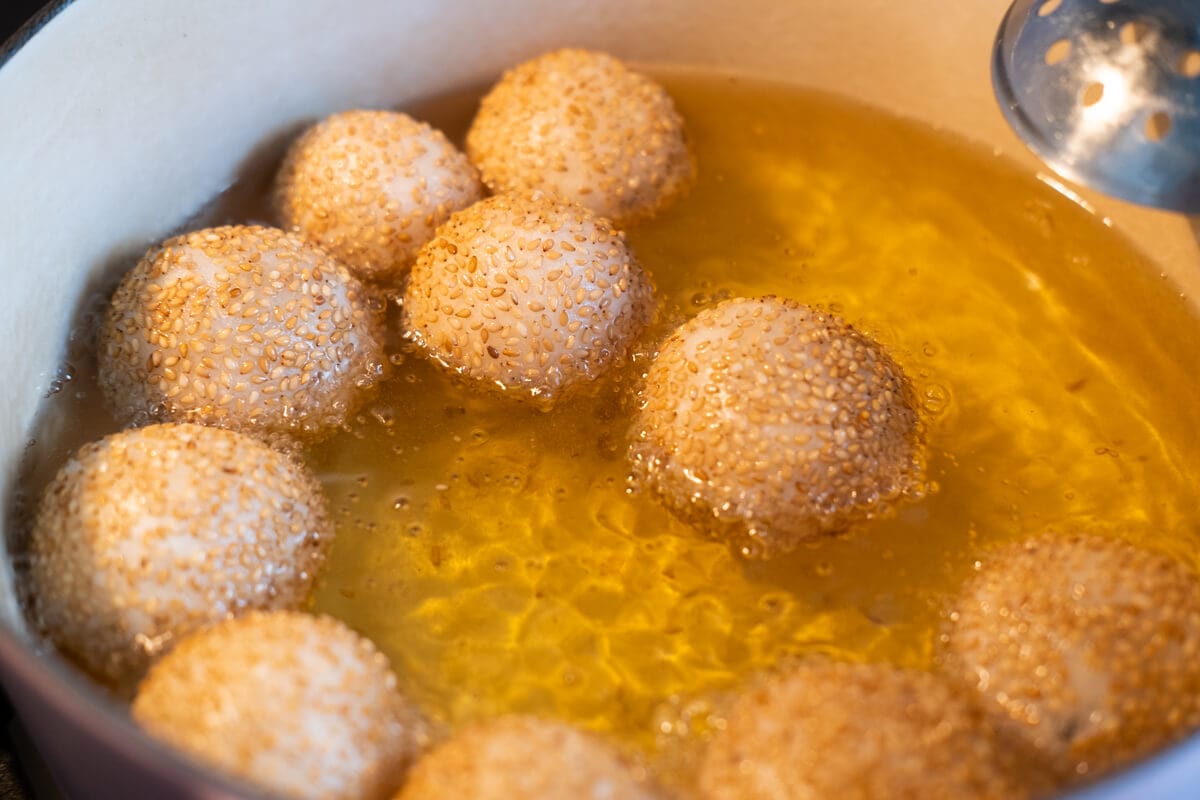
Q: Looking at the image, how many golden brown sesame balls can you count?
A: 10